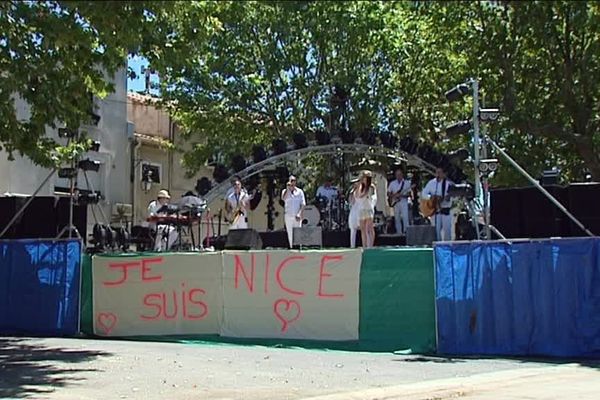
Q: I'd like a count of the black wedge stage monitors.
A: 3